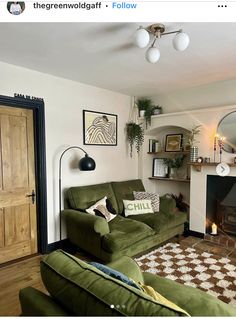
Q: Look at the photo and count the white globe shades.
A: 3